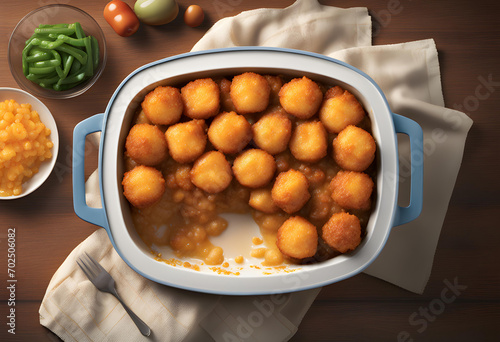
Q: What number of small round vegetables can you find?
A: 3